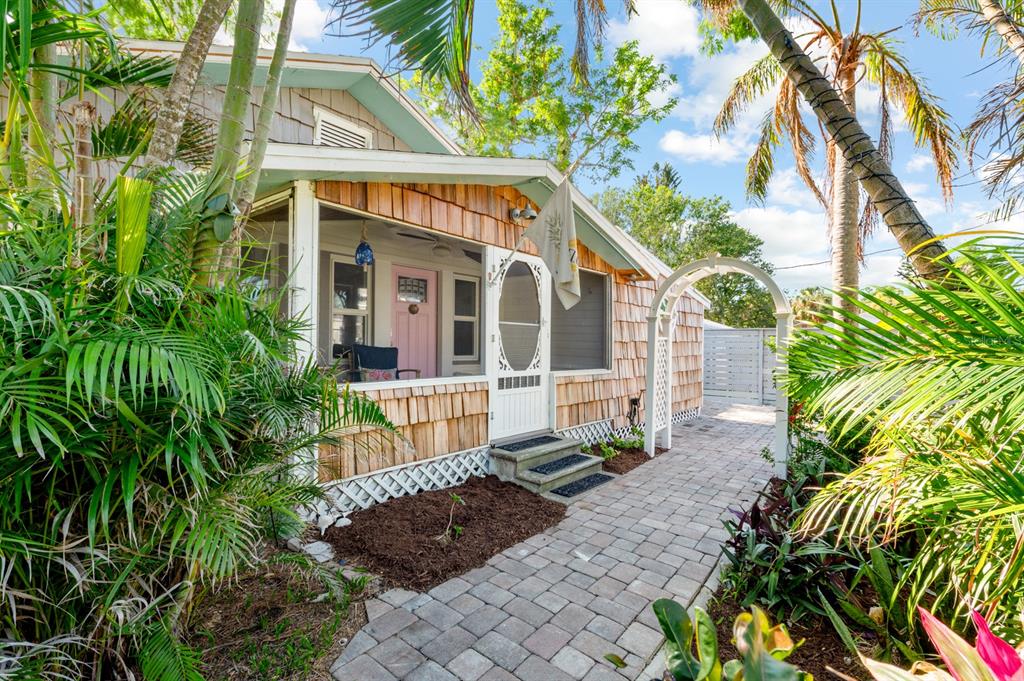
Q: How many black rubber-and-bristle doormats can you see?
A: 3